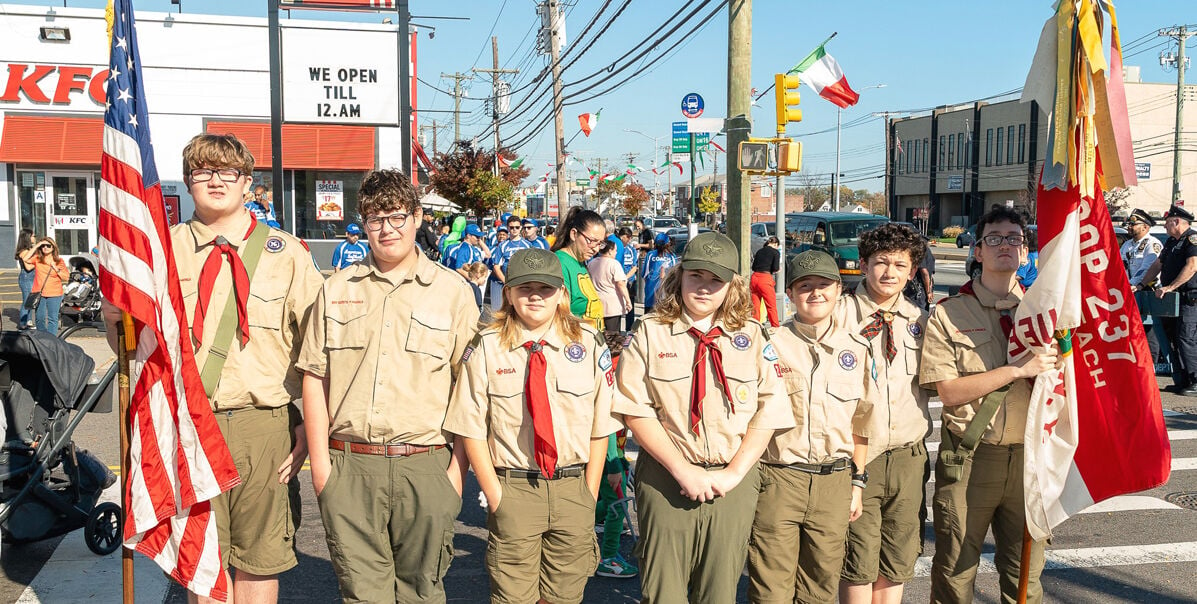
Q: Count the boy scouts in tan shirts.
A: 7